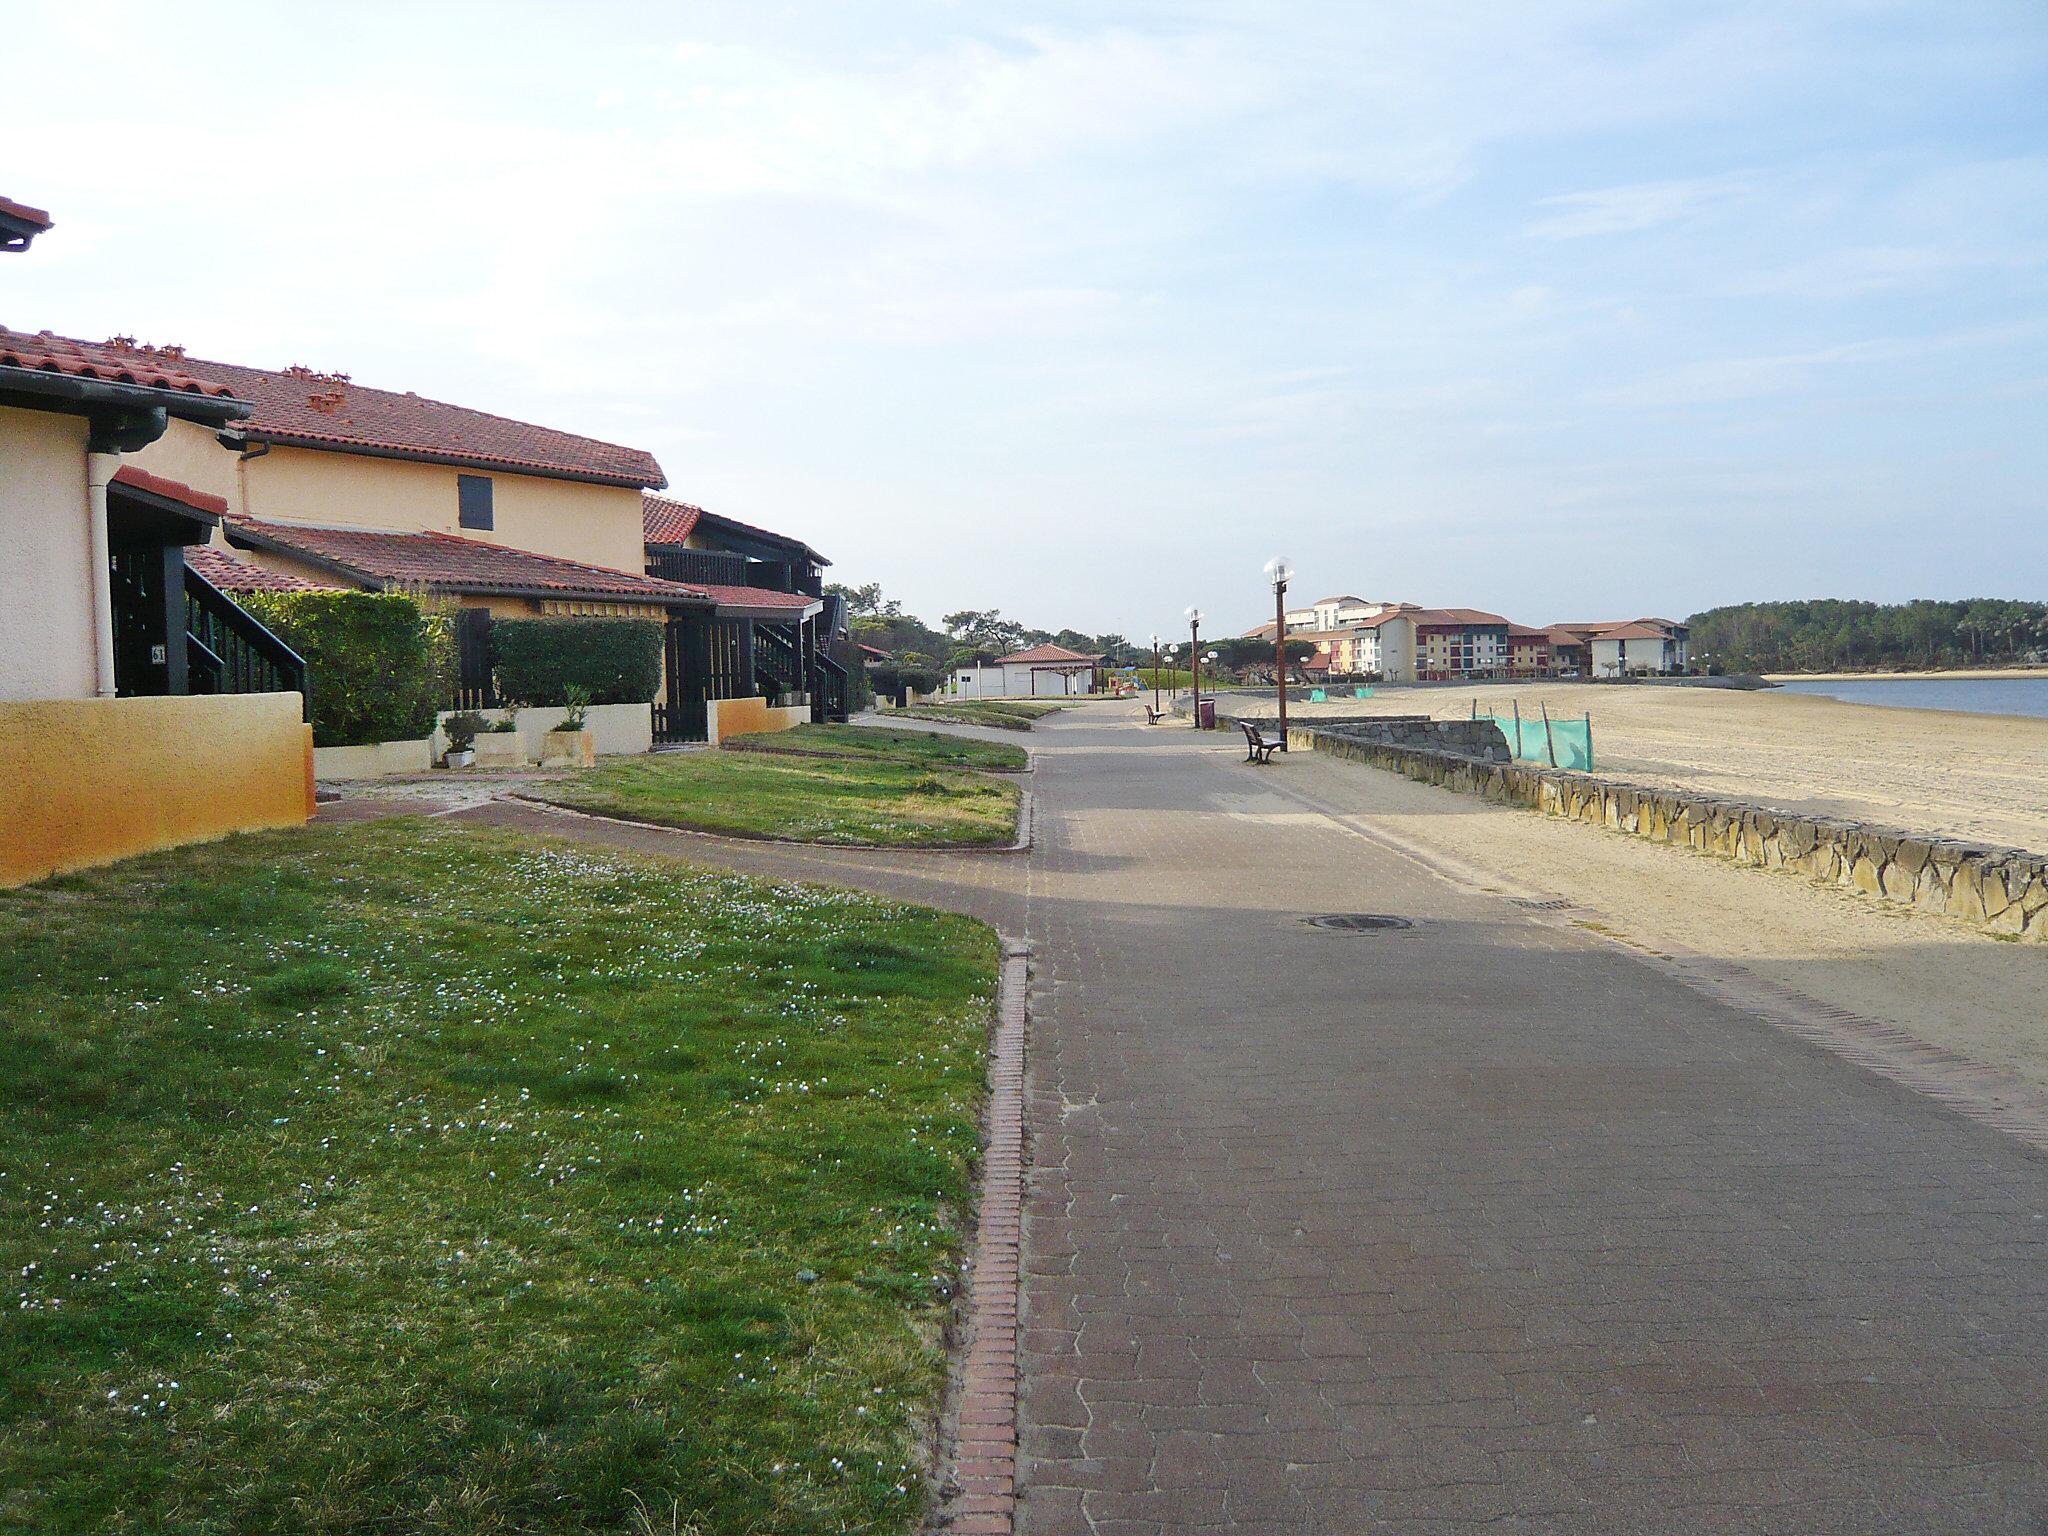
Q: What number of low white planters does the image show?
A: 3